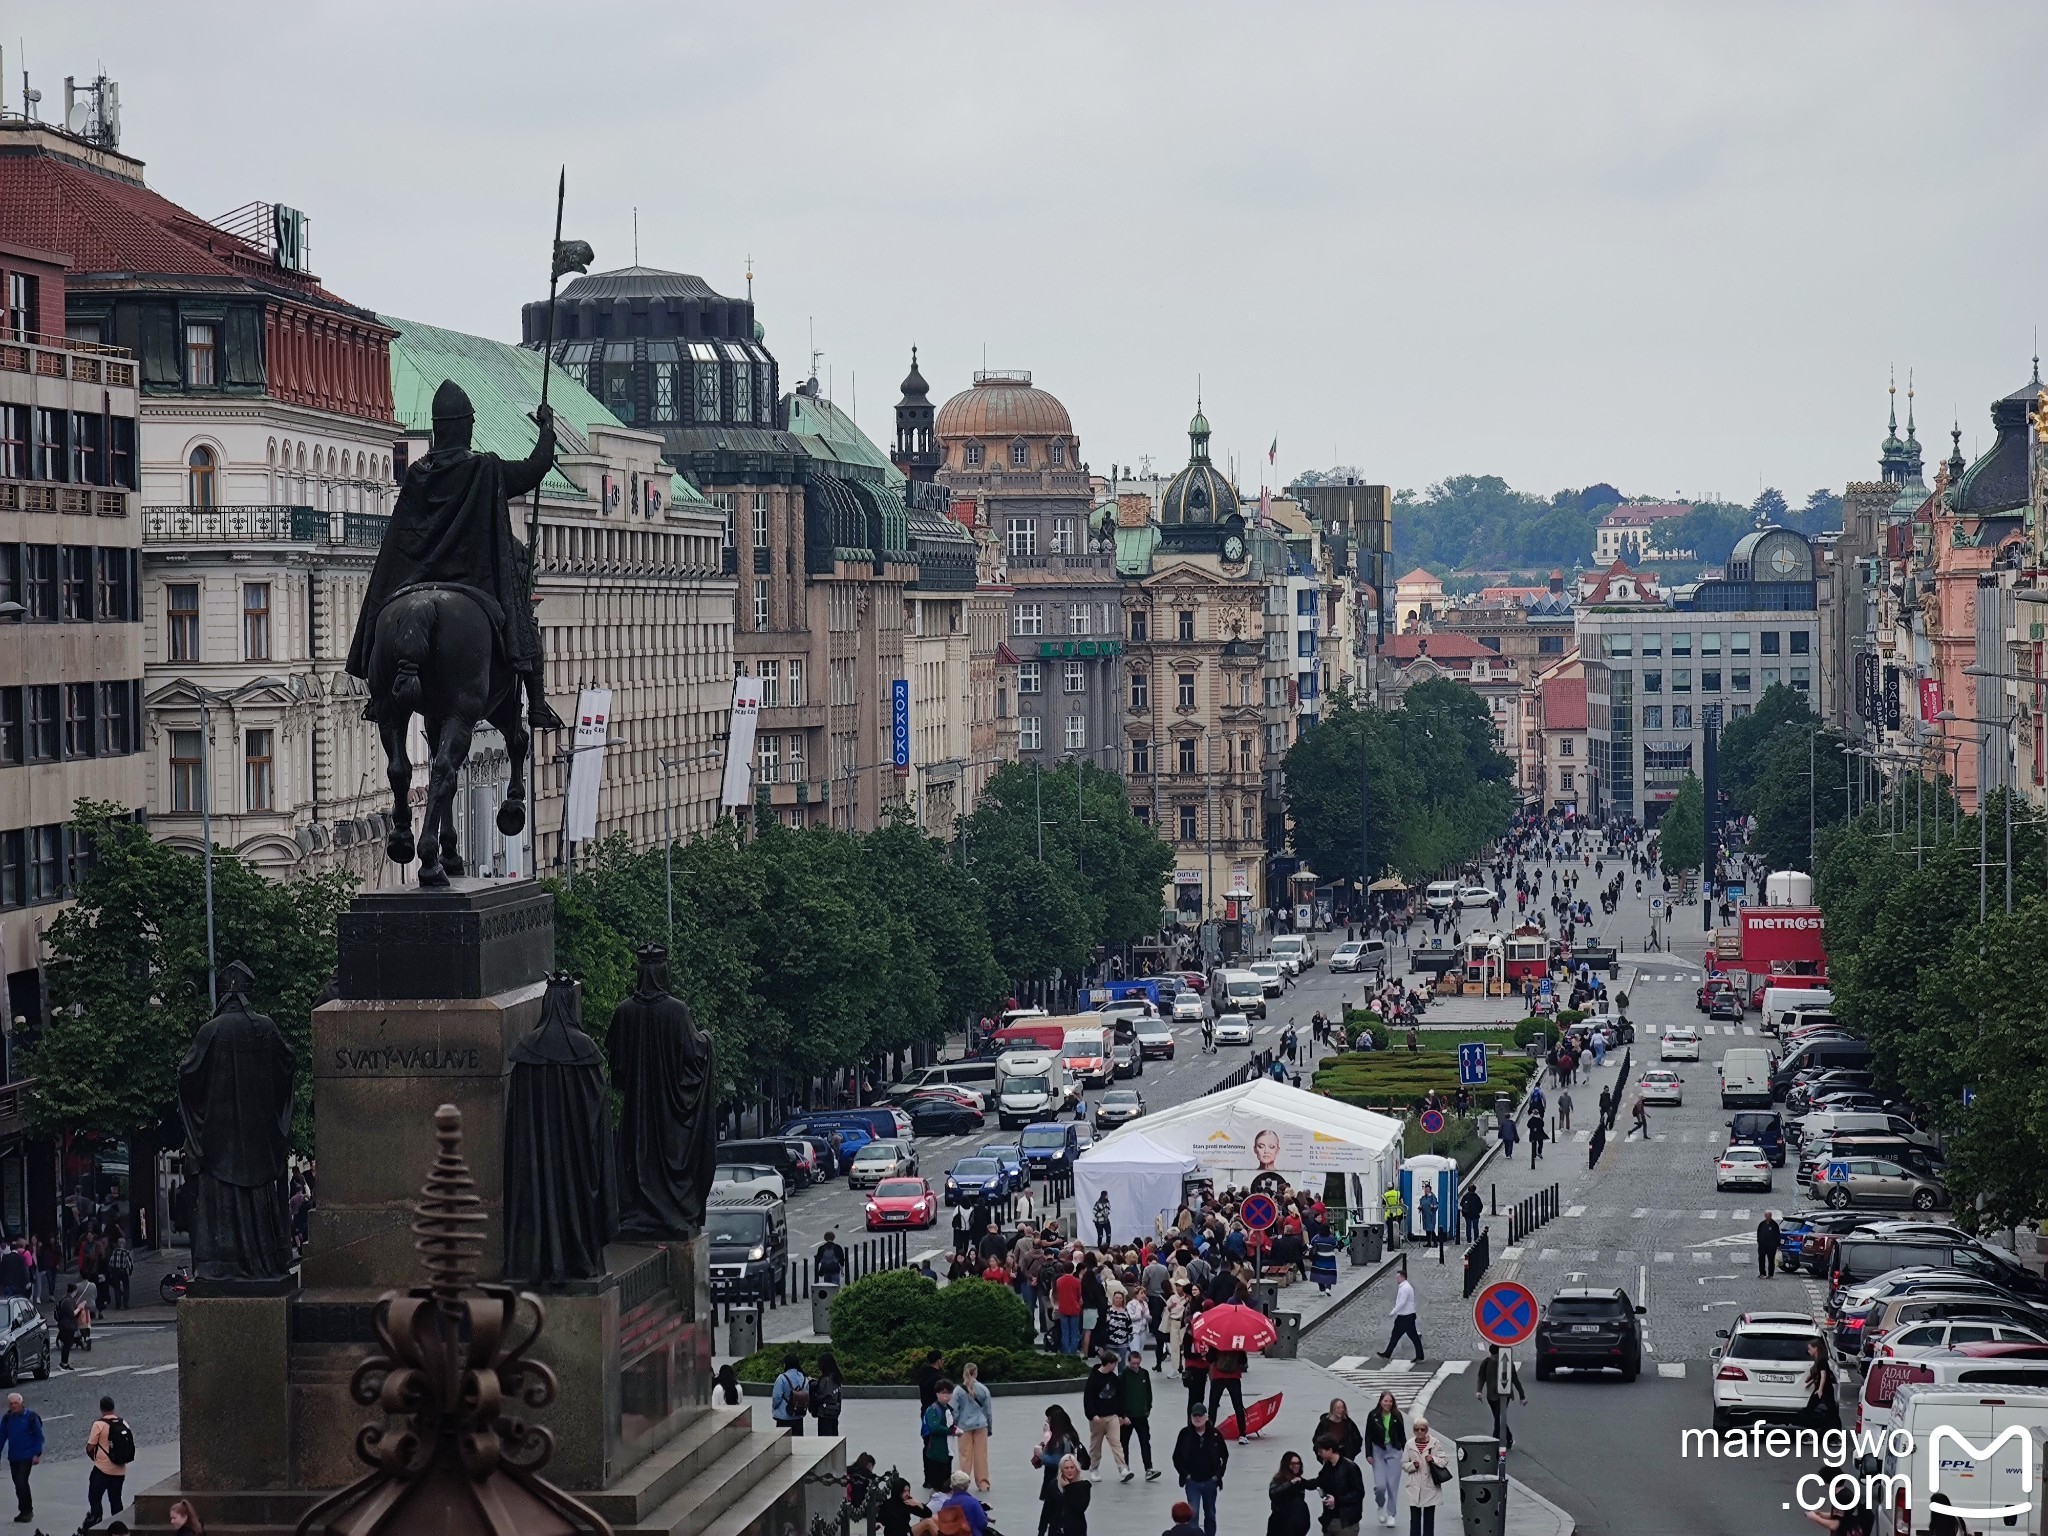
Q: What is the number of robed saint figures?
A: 3